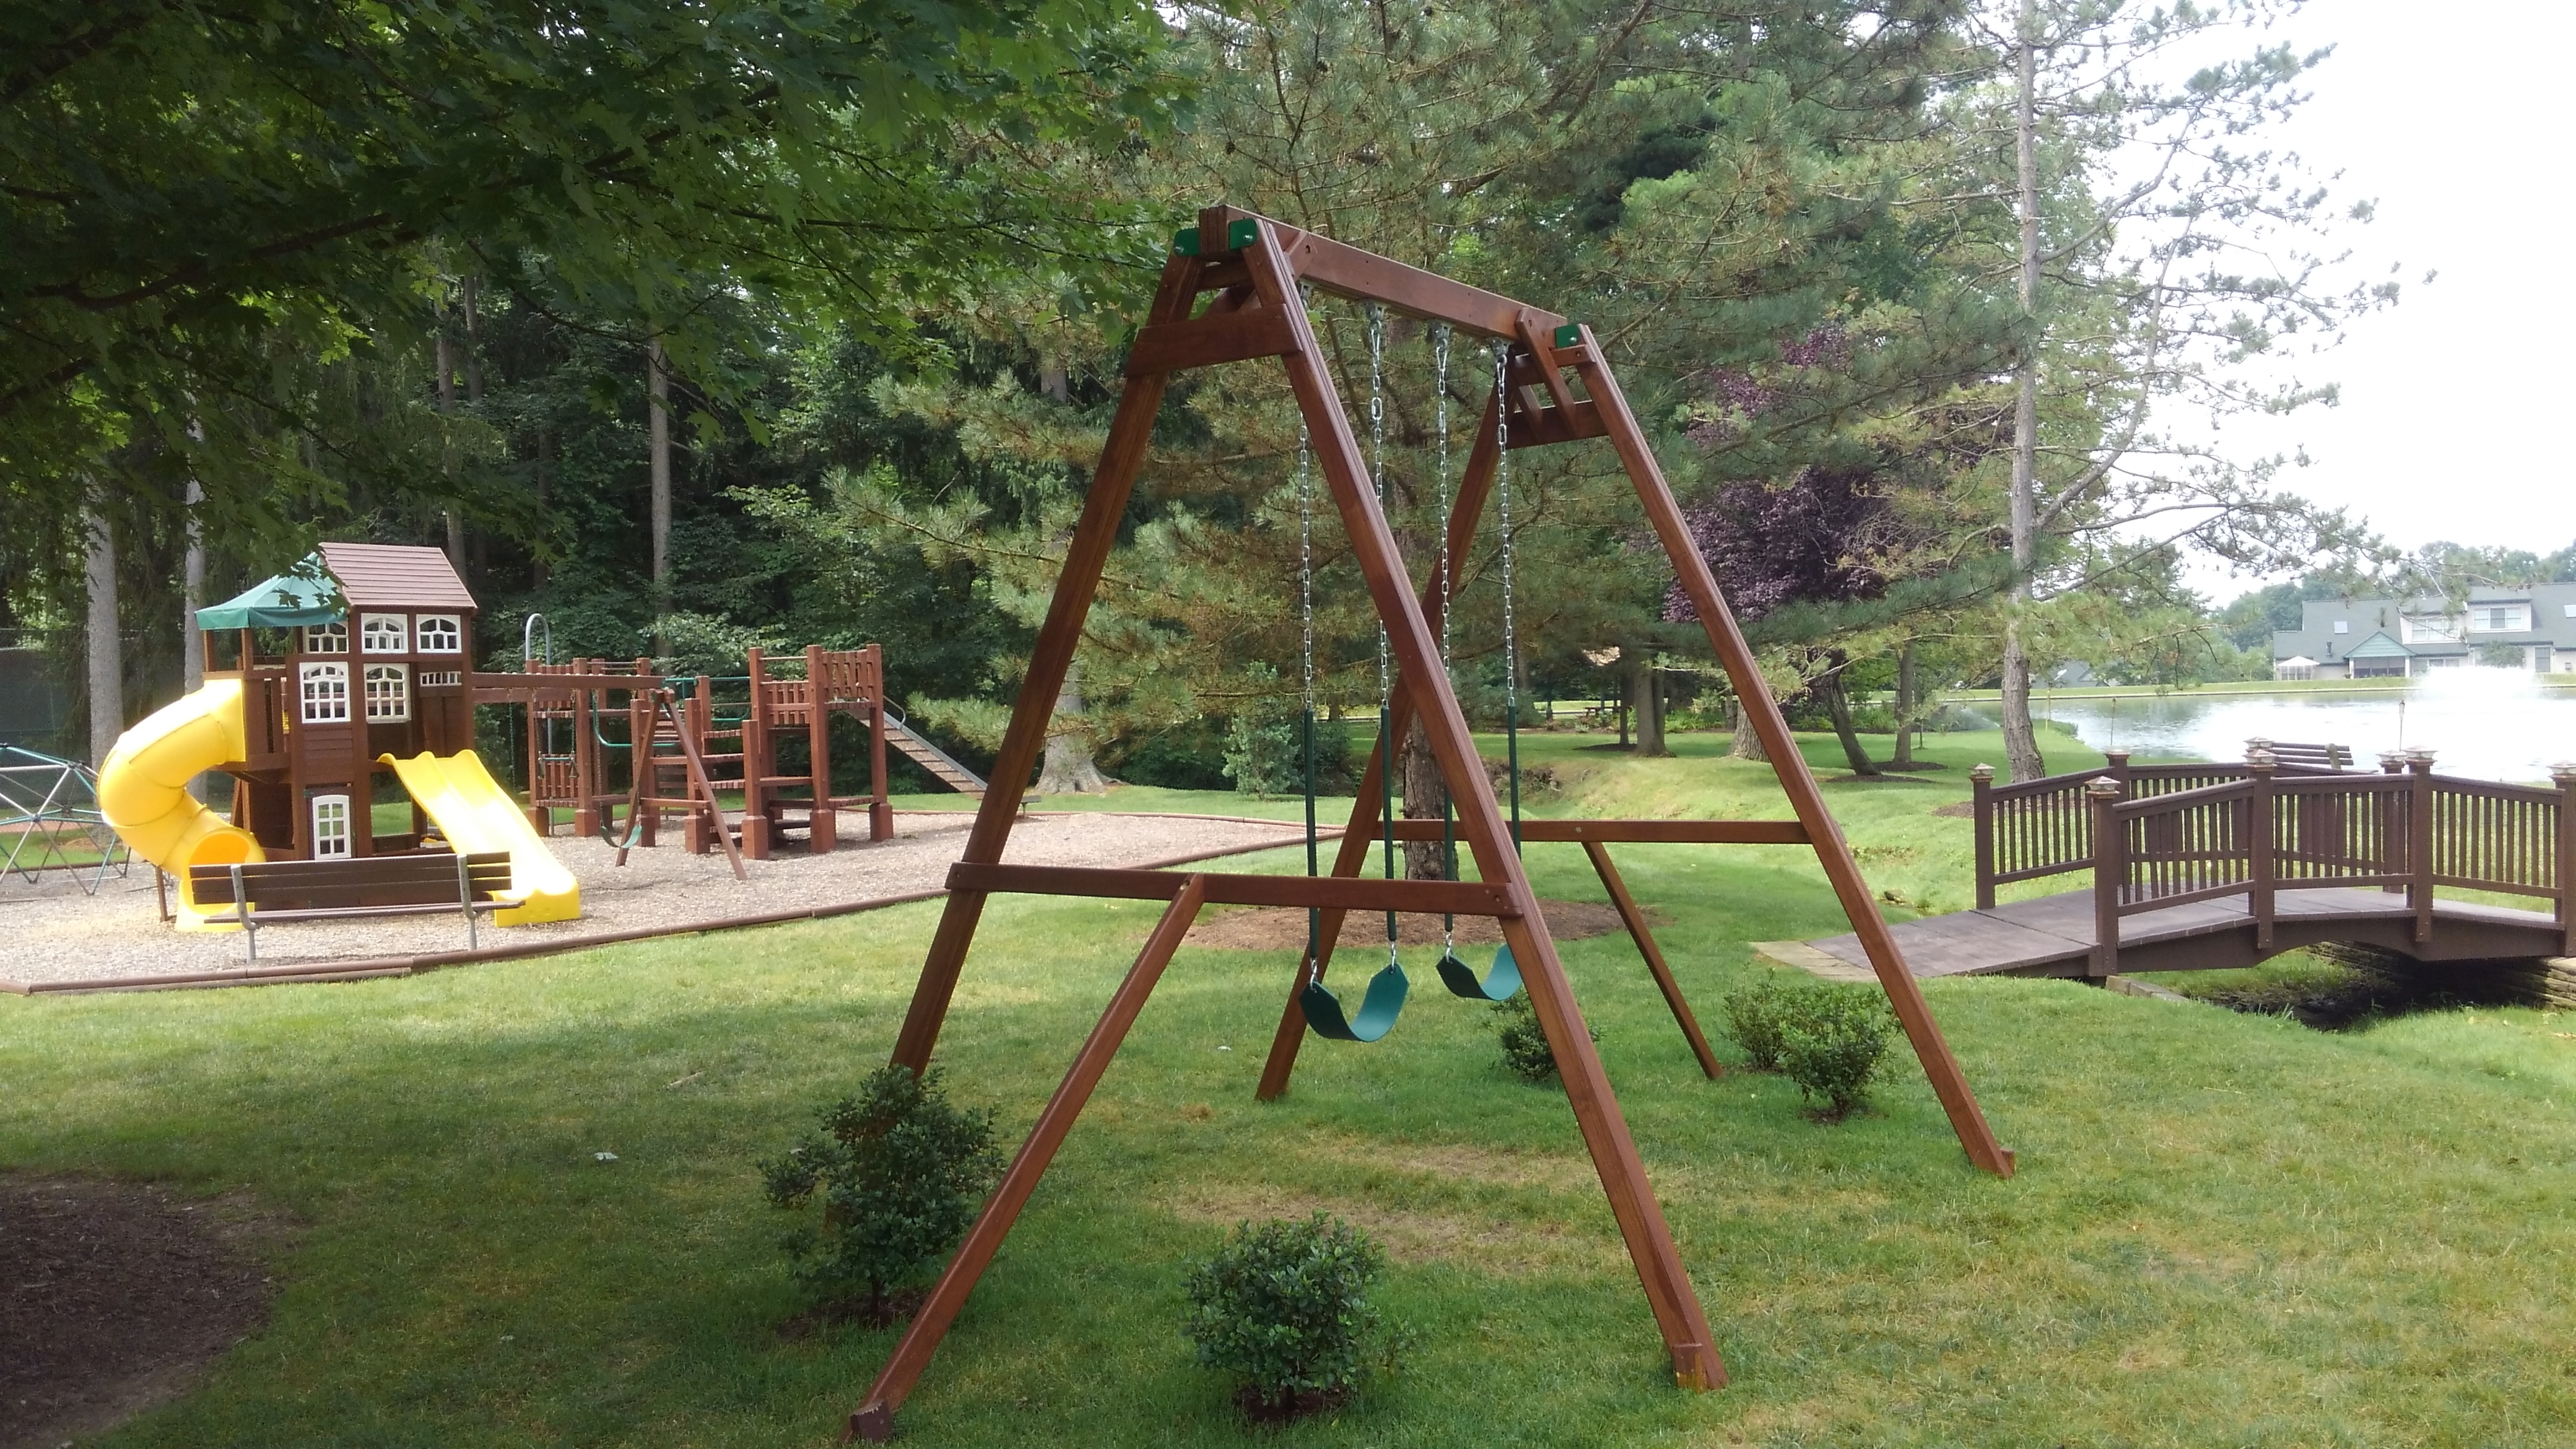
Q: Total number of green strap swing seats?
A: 3